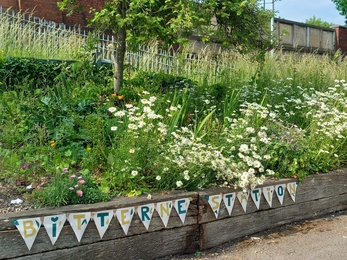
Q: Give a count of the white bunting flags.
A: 15